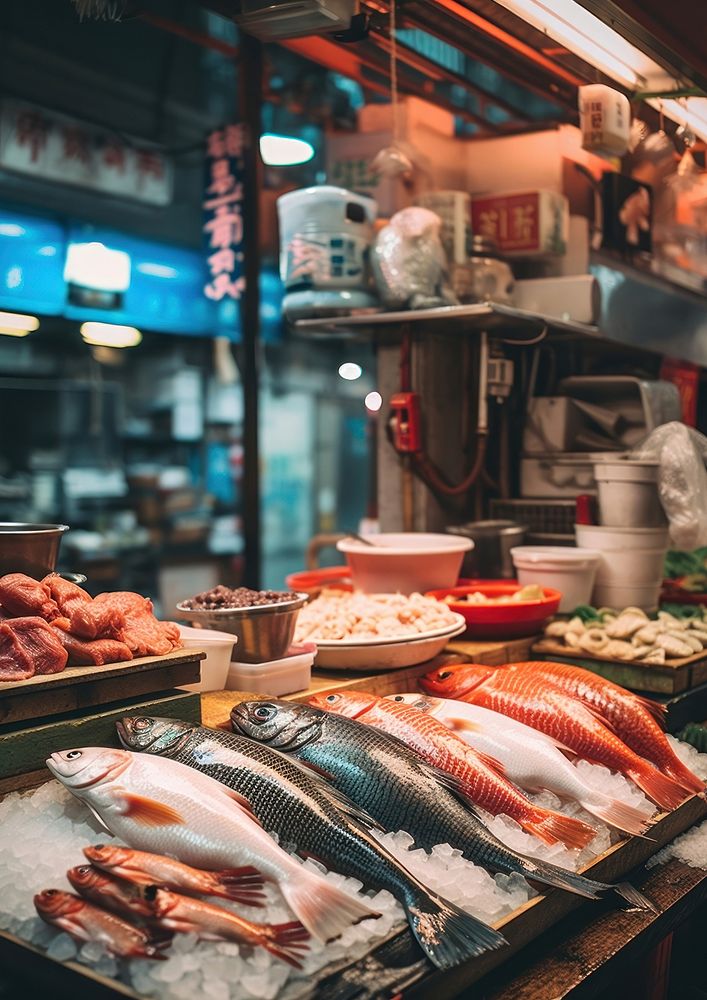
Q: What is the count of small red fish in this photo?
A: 4